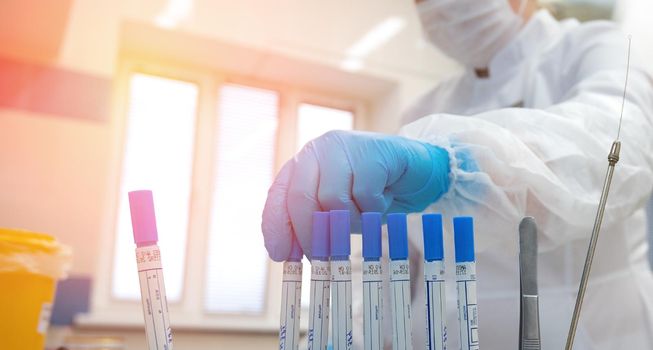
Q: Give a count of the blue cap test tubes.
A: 7